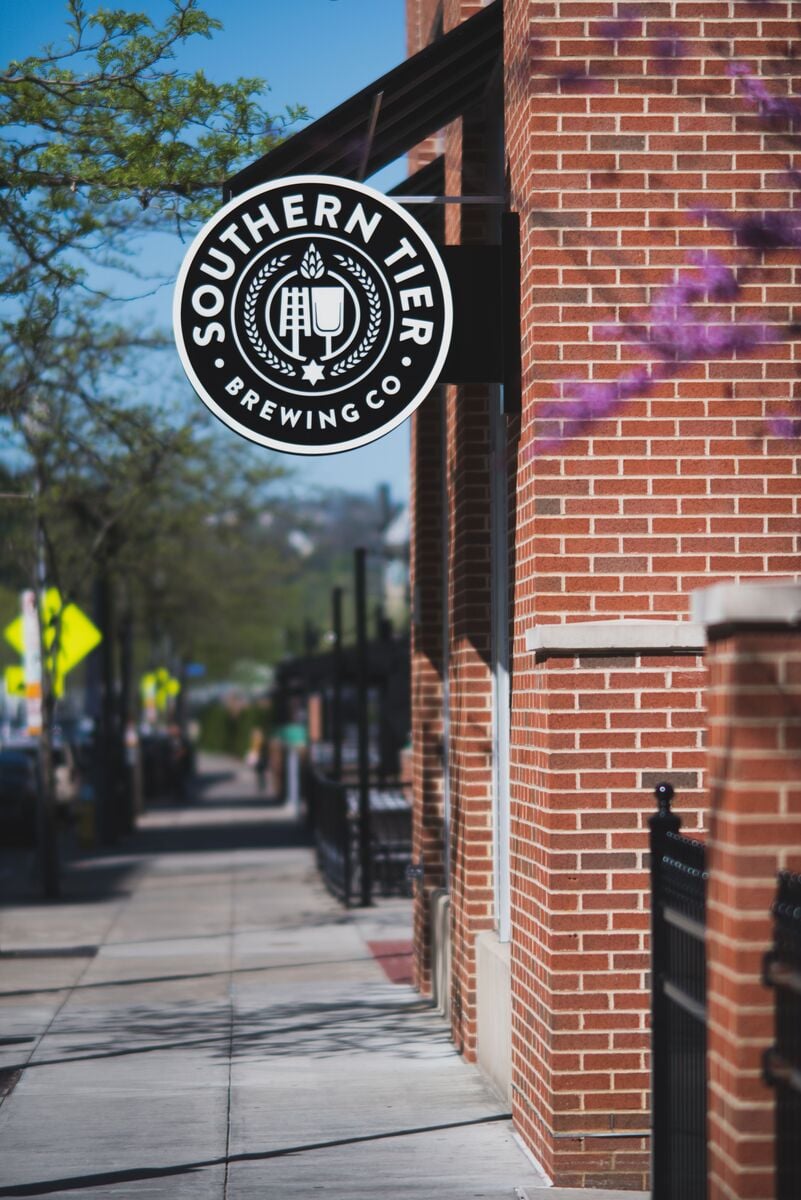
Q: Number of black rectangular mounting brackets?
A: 1